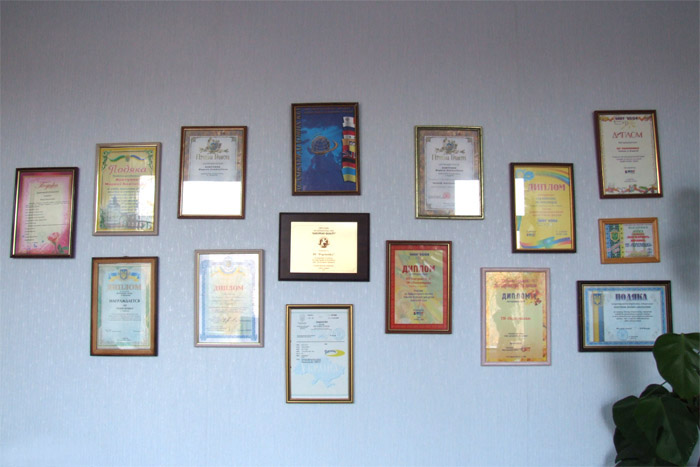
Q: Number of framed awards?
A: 15